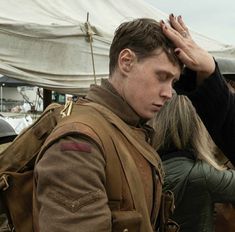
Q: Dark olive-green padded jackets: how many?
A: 1